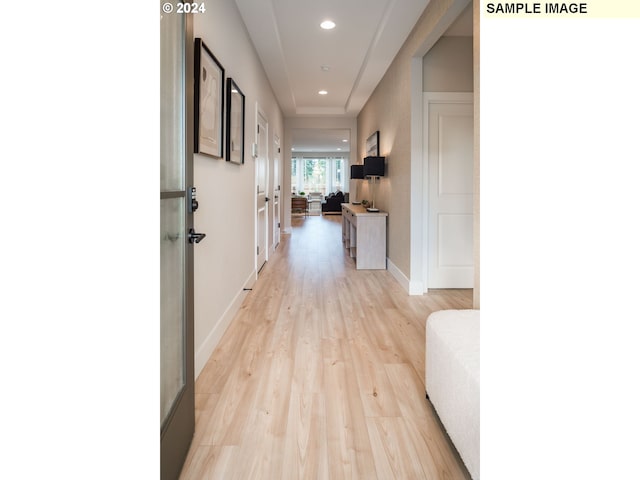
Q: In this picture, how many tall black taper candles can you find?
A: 0